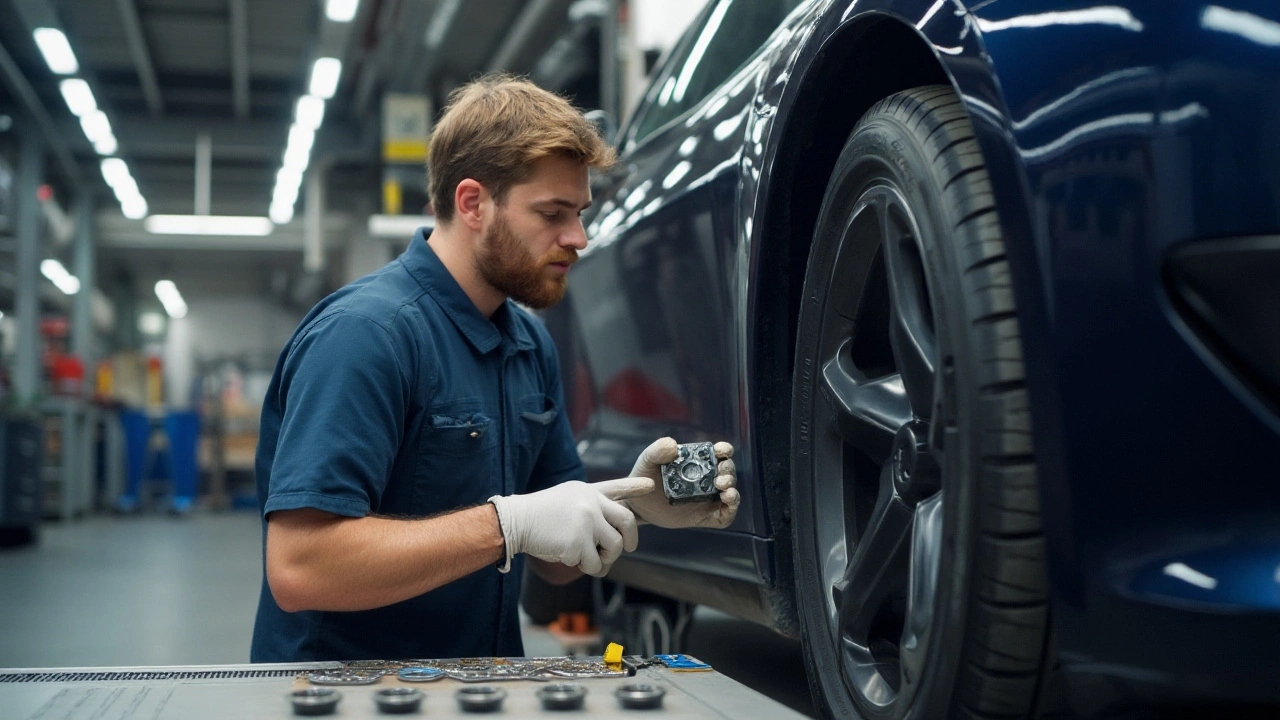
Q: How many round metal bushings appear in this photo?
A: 5